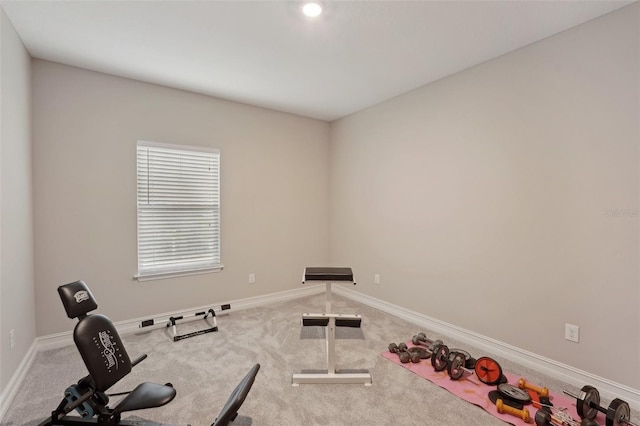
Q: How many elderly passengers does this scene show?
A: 0